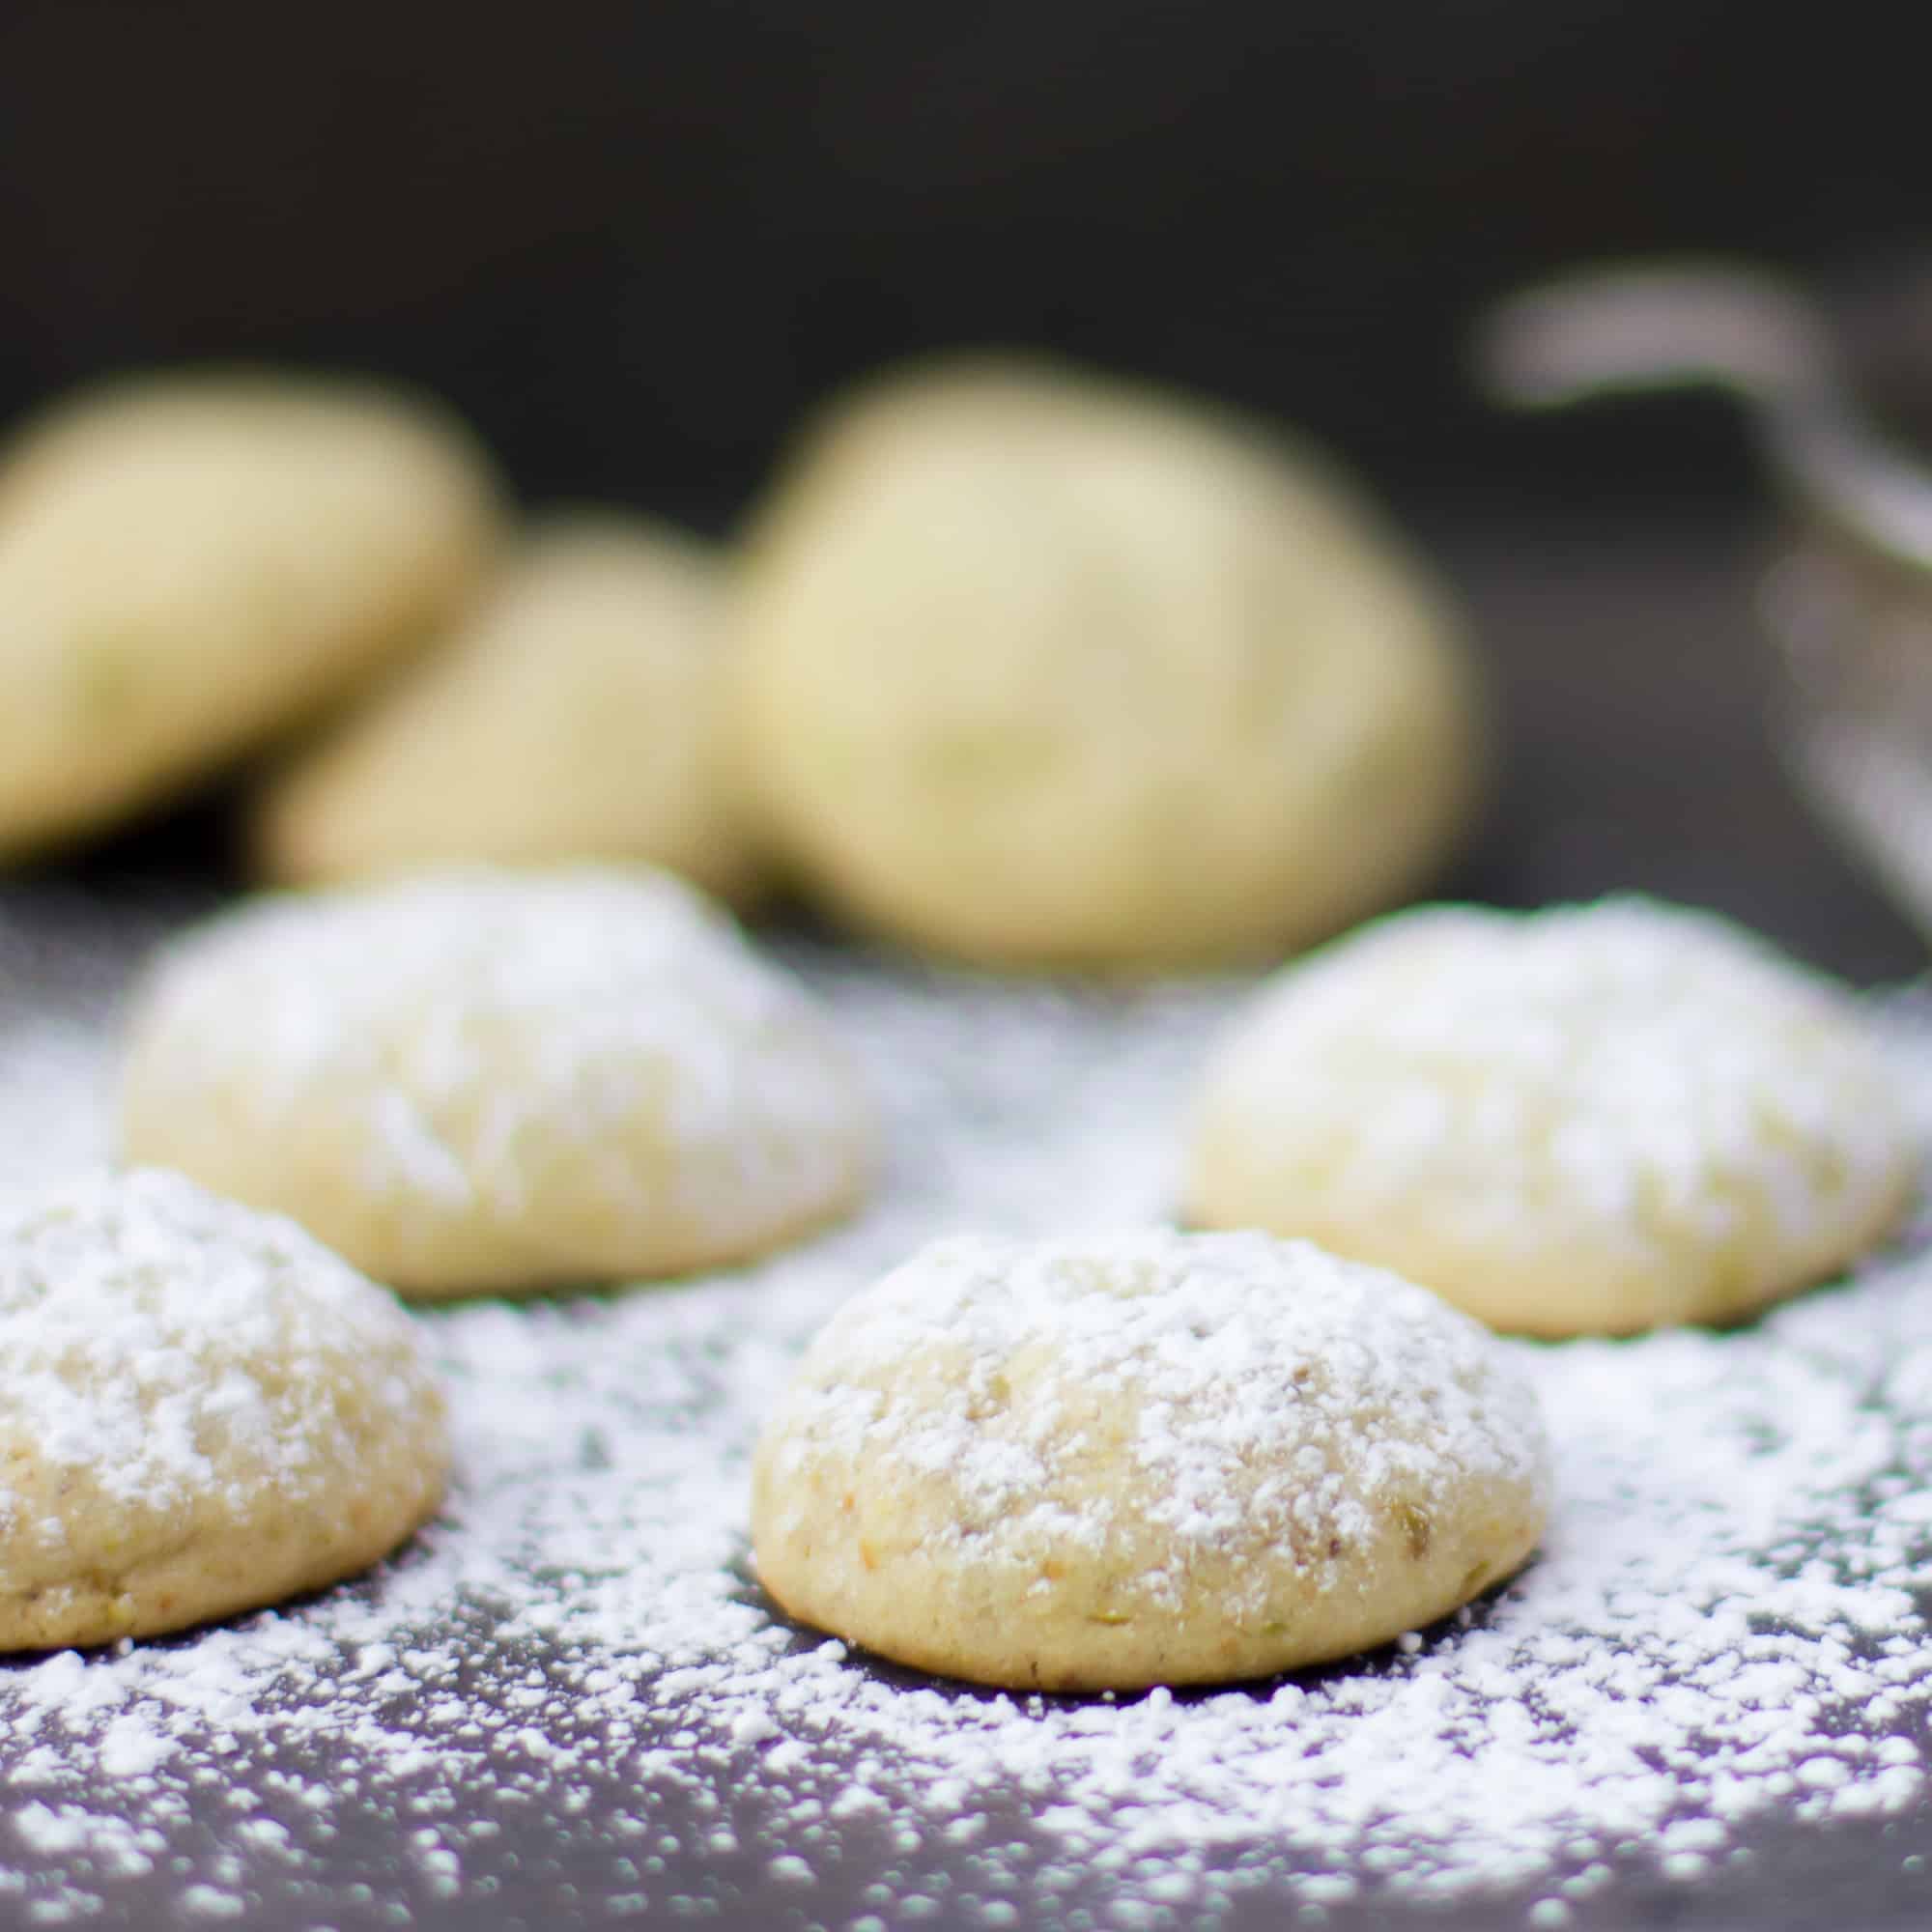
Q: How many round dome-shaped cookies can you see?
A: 7